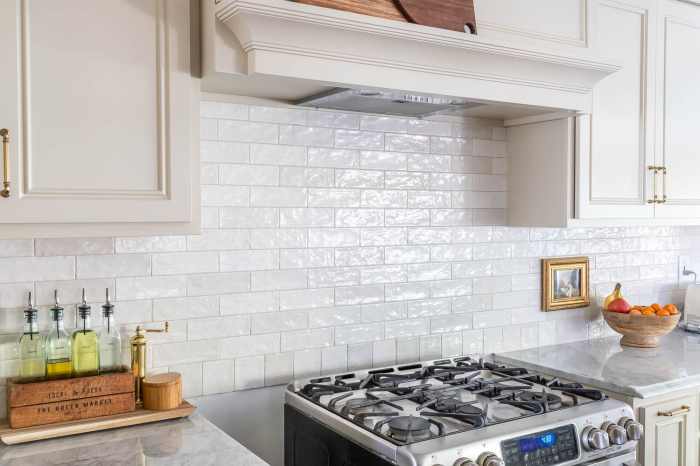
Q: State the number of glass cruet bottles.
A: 4